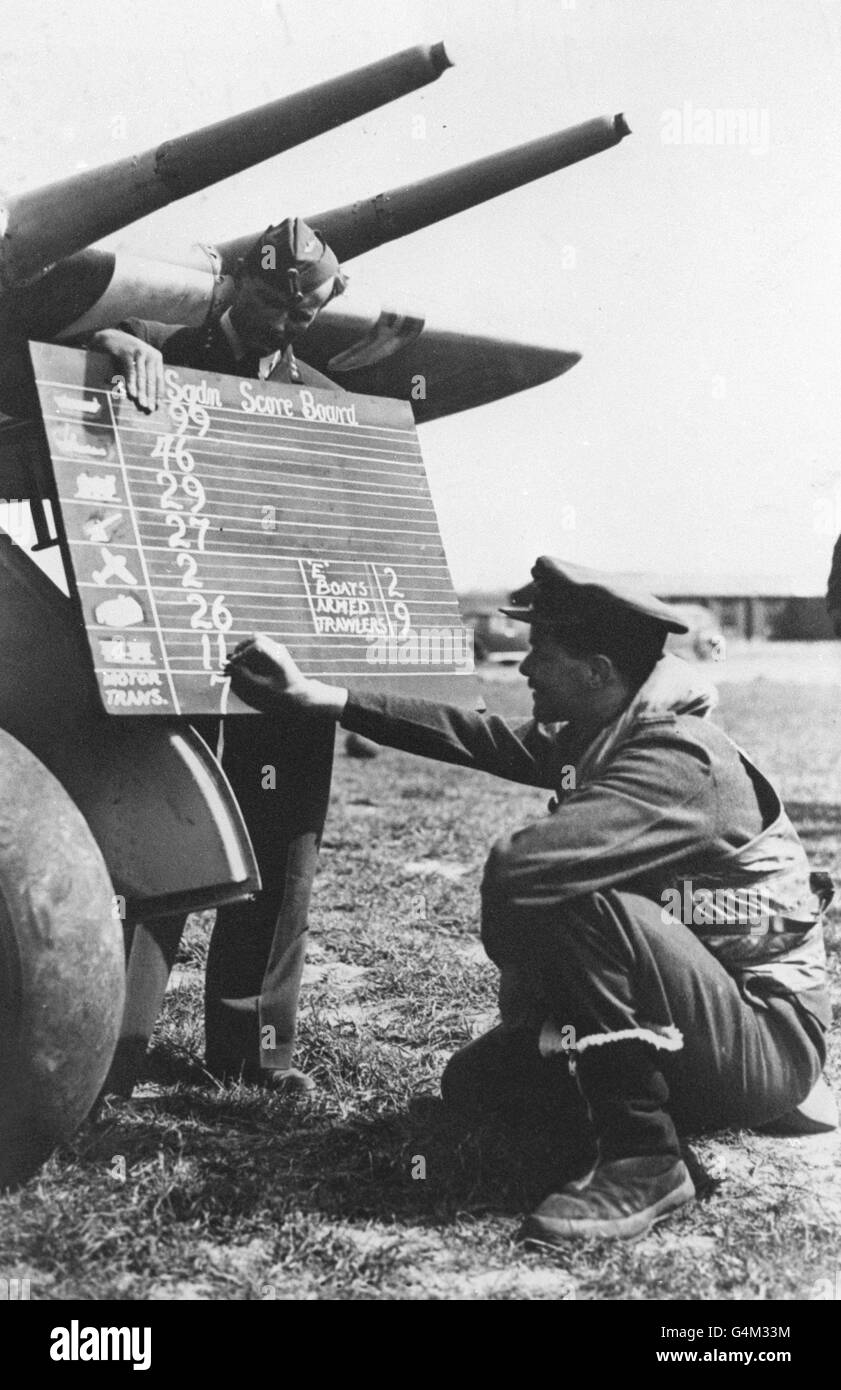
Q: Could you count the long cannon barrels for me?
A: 2